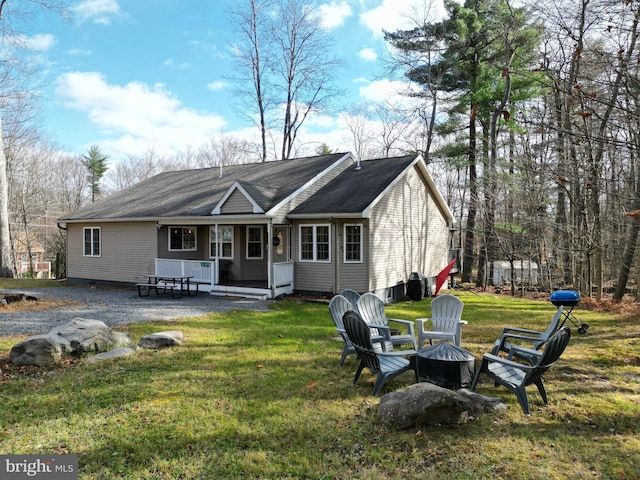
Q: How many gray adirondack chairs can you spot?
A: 7